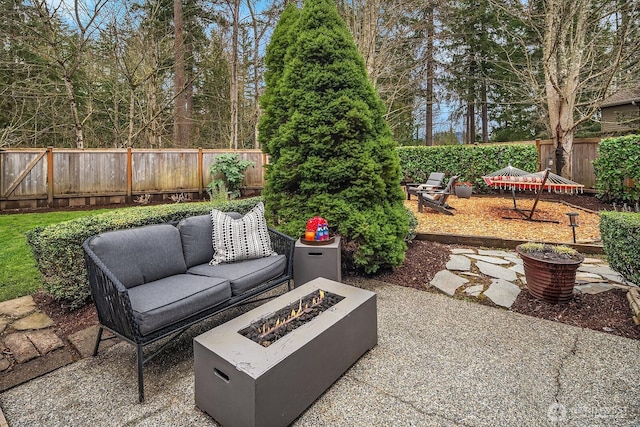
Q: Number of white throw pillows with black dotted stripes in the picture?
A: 1